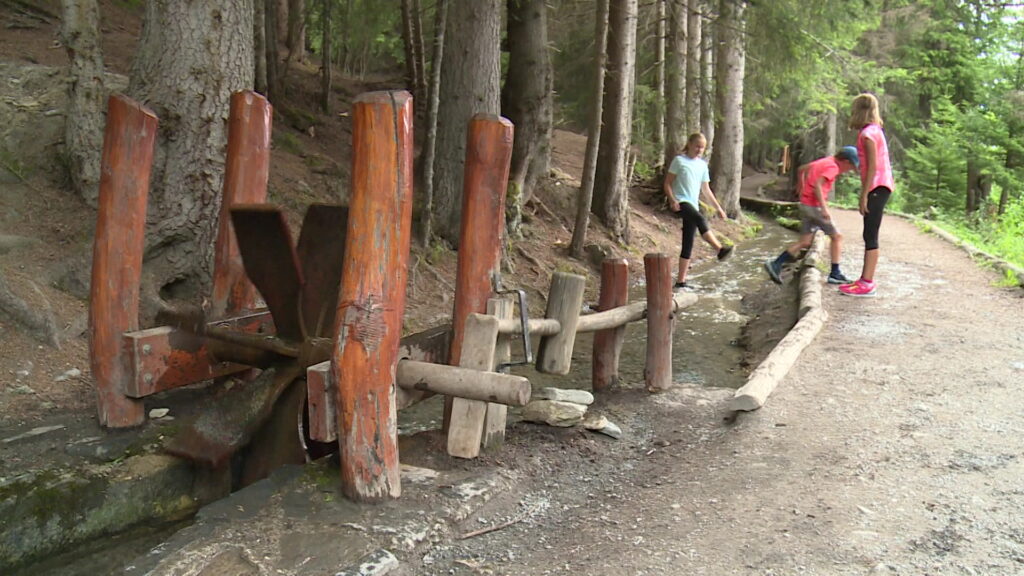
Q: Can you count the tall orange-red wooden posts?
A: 4